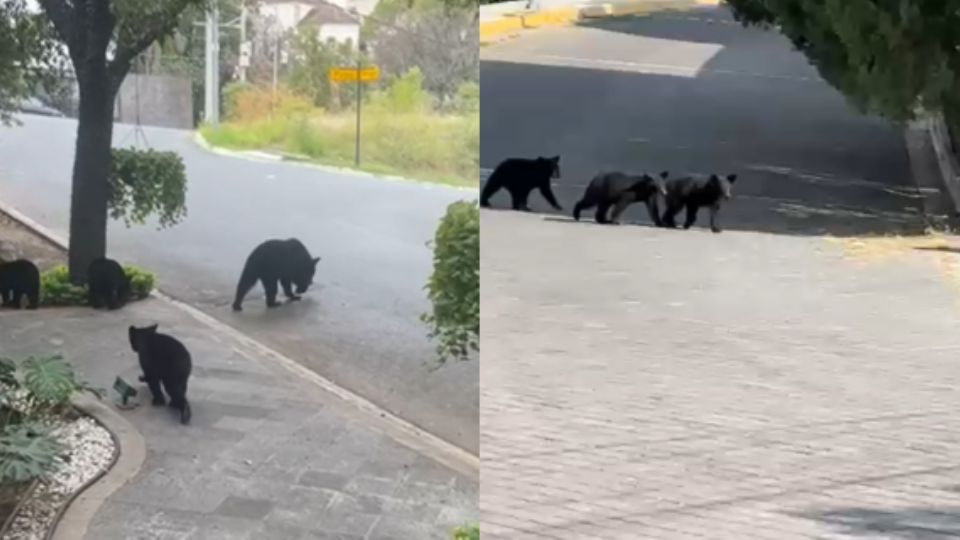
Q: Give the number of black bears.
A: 7